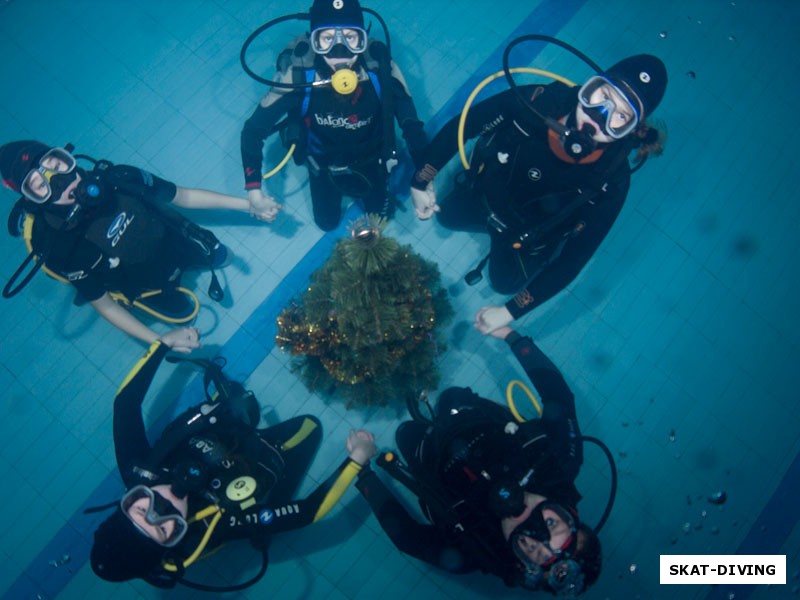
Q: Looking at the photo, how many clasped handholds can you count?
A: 5